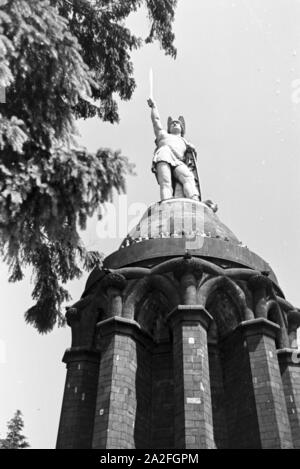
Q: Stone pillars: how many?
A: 5